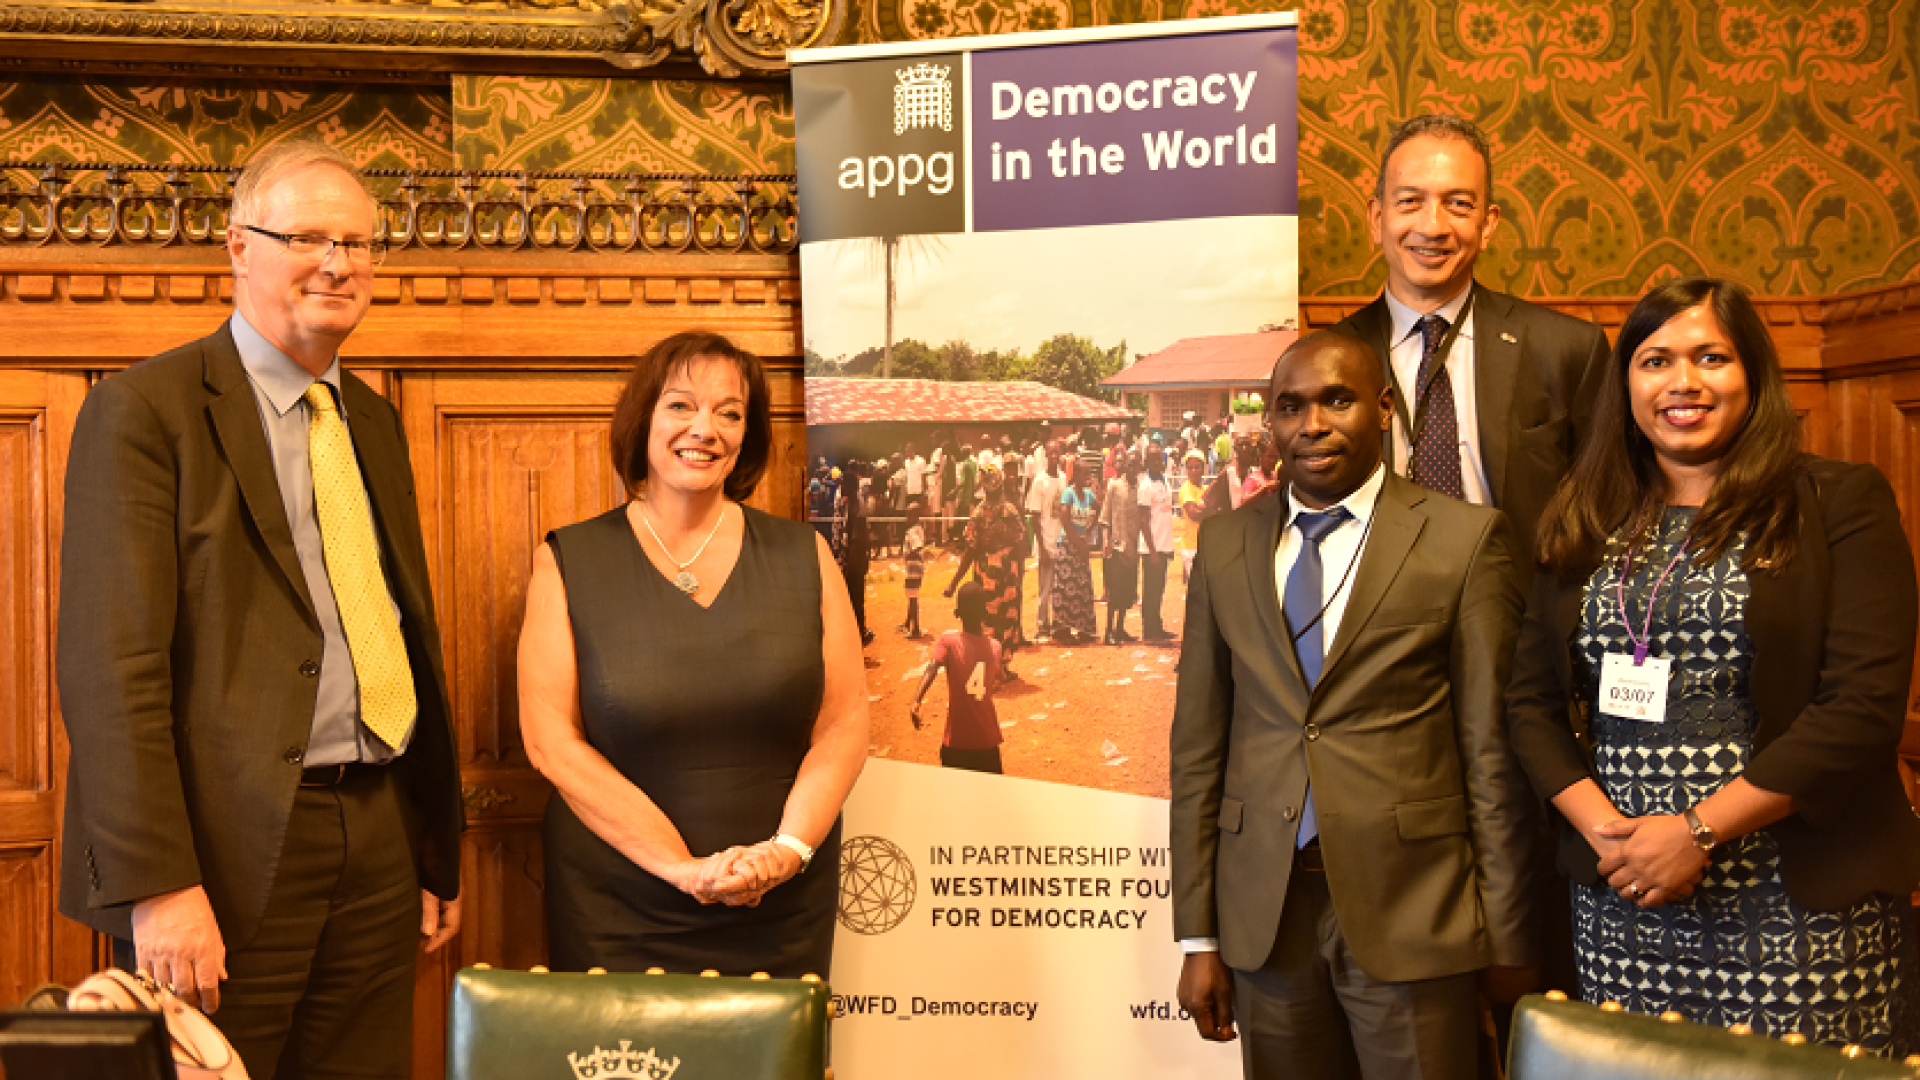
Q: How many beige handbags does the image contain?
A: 1